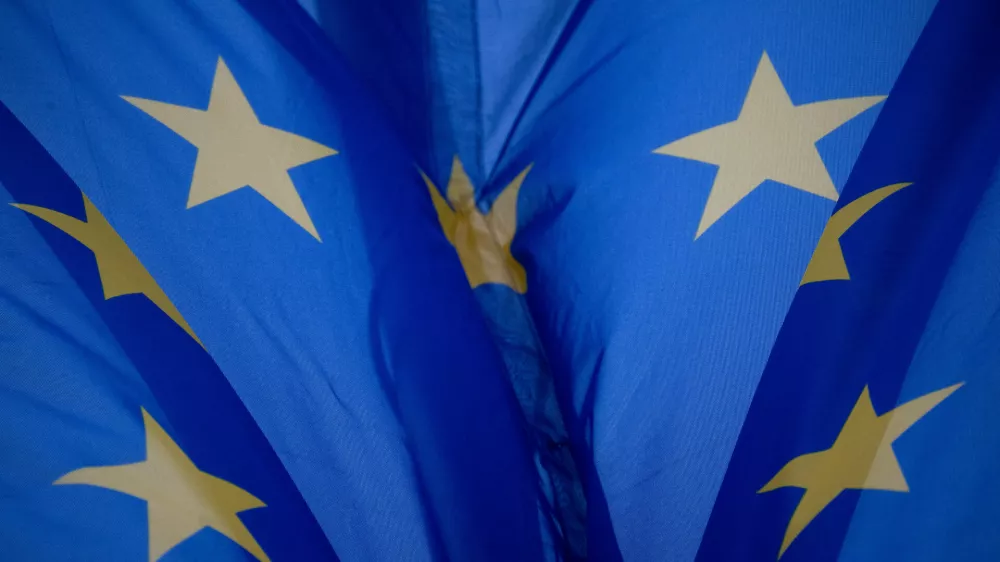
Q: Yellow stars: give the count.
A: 7